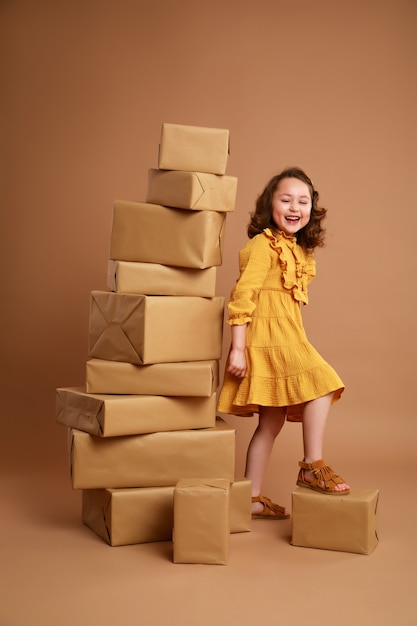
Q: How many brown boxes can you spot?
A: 11